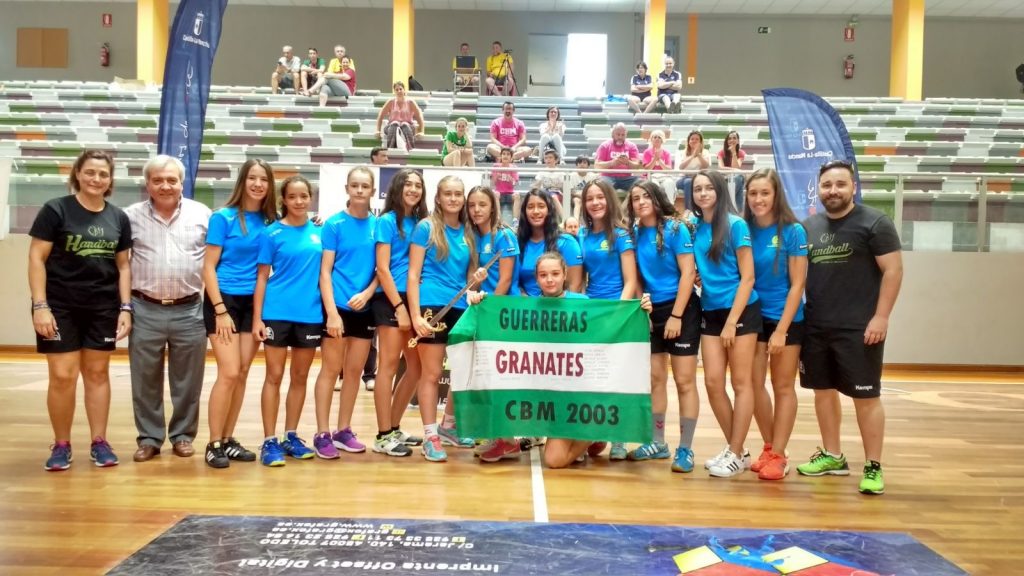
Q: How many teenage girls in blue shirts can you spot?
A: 12